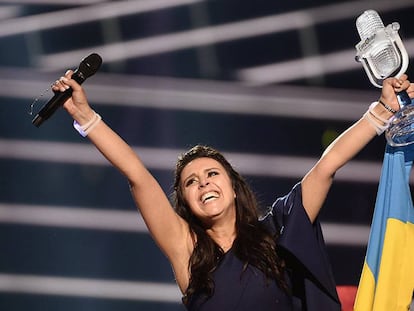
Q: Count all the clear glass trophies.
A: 1